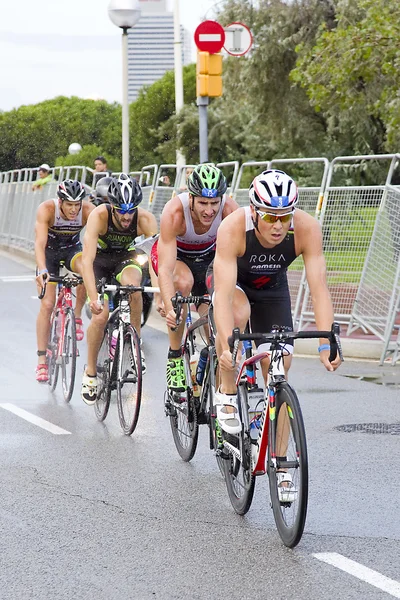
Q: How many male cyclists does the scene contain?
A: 4